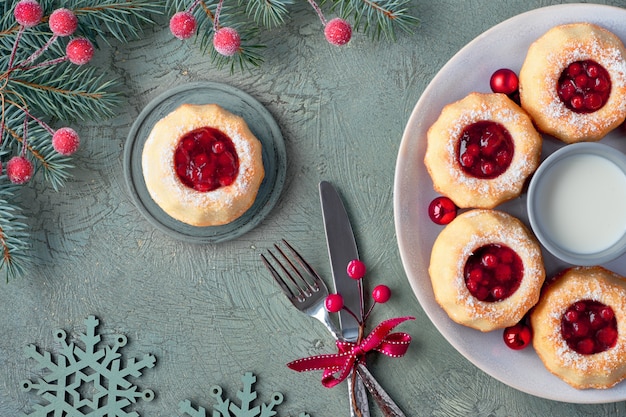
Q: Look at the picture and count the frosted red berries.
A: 8